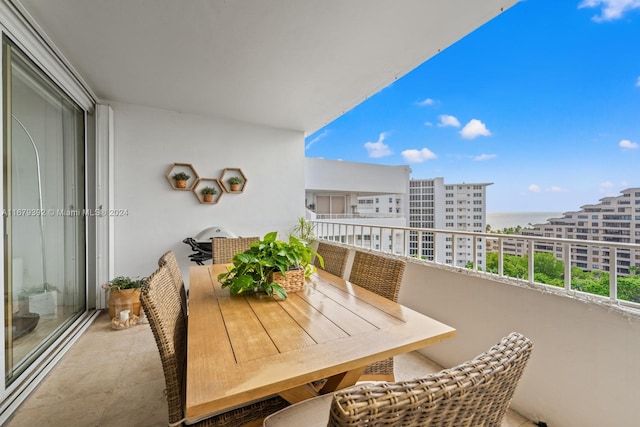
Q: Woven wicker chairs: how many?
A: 6